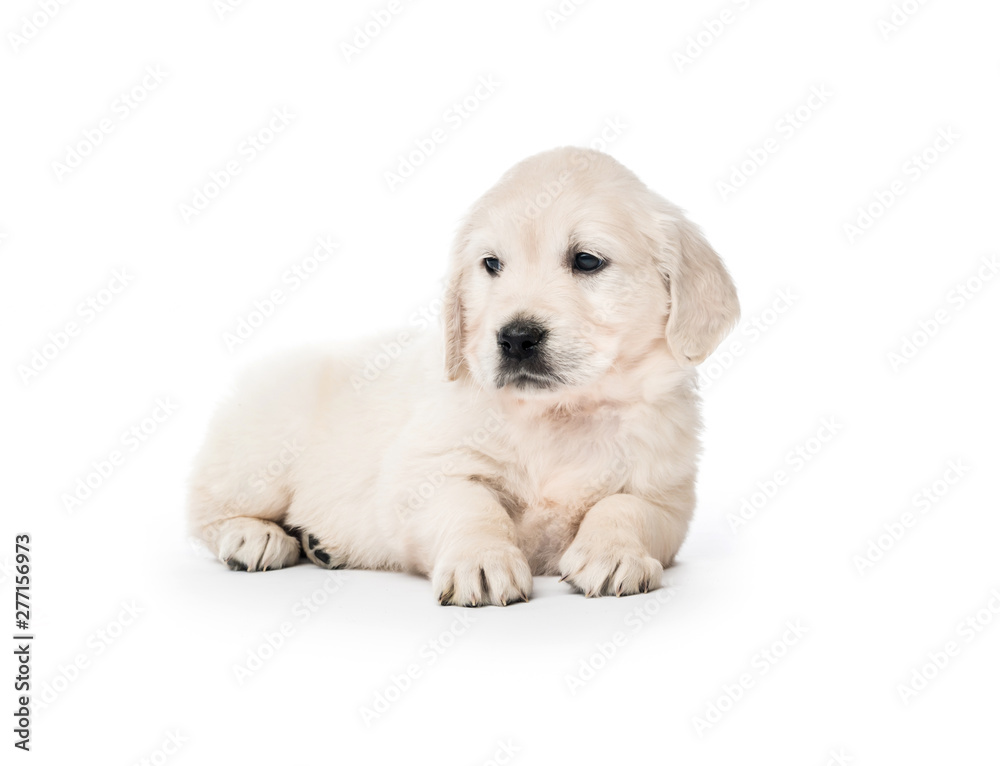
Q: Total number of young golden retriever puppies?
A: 1